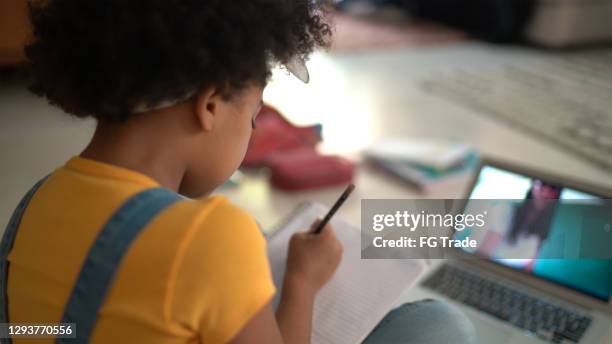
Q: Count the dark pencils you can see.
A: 1